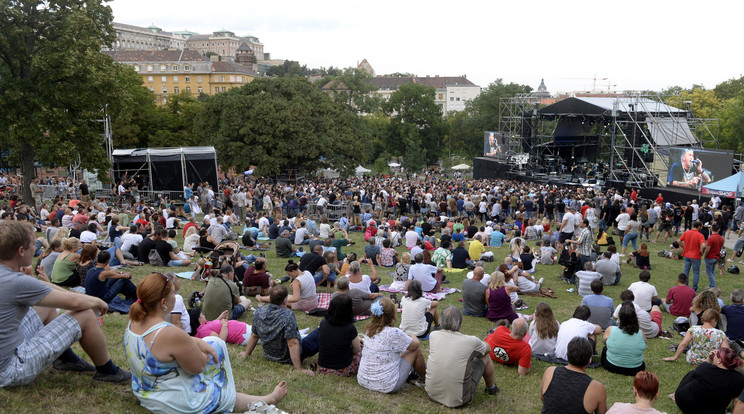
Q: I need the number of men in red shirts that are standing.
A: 2